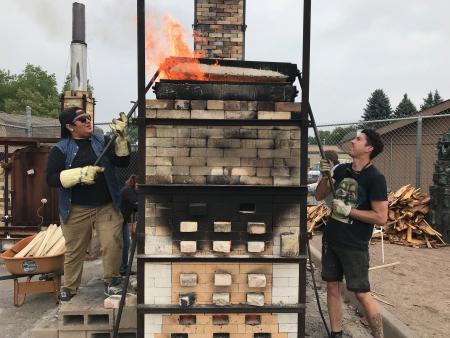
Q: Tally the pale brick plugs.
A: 12